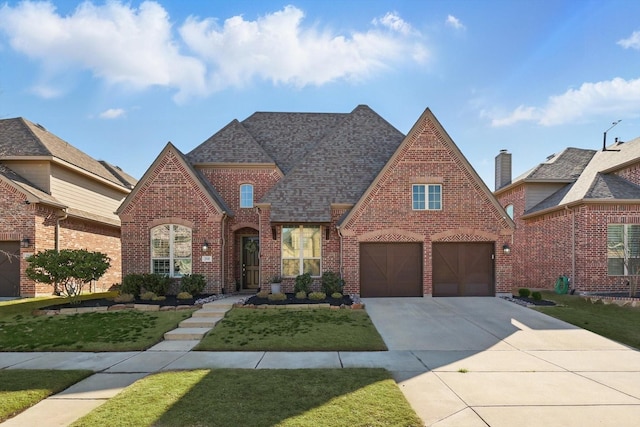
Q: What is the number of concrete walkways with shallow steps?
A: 1